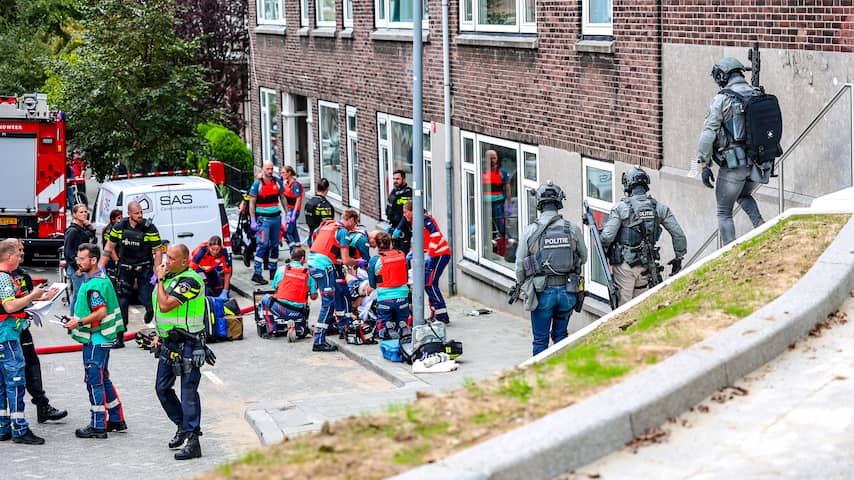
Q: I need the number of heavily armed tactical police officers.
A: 3